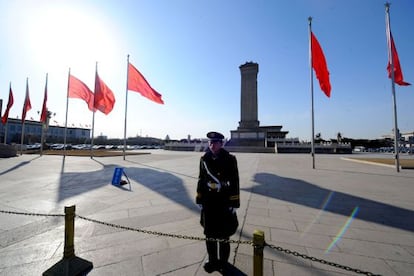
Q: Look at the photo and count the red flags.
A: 8